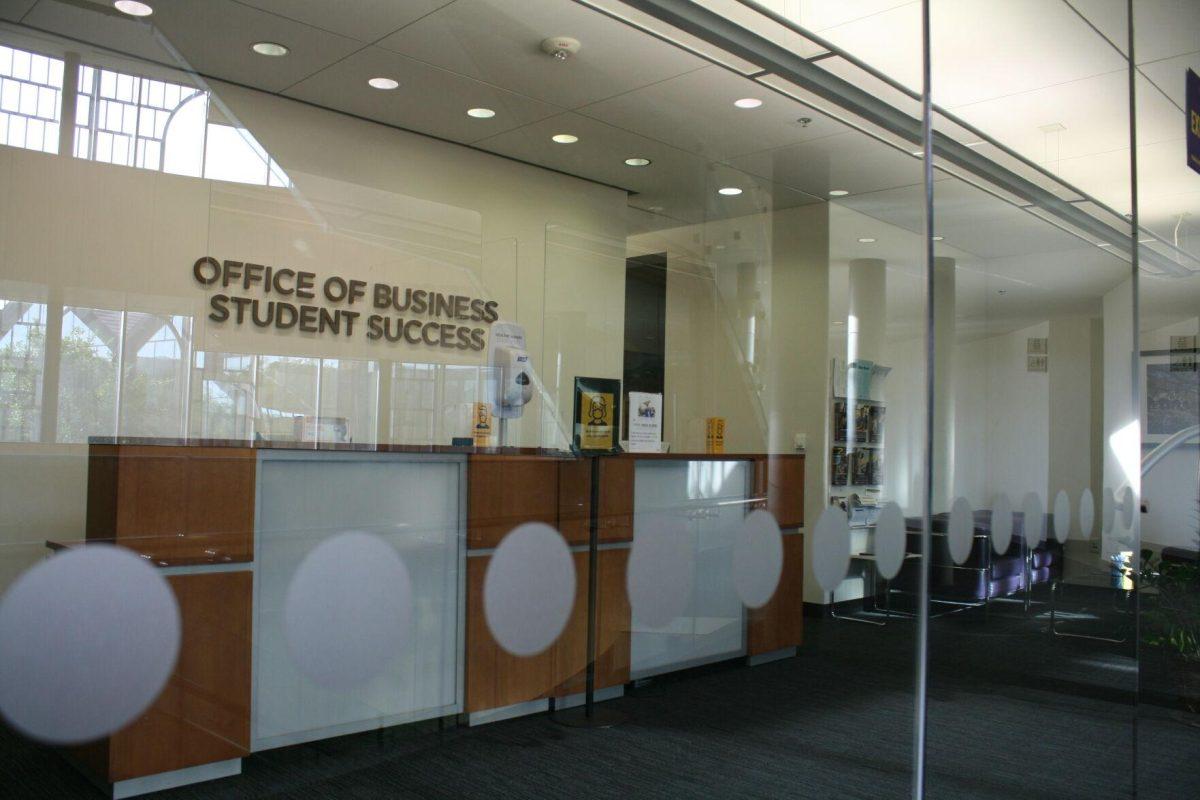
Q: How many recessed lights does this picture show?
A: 11